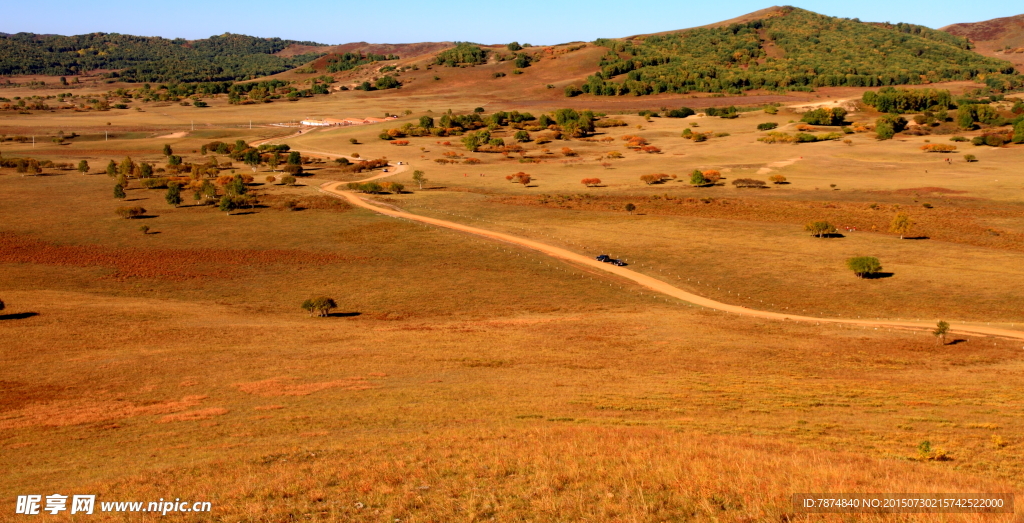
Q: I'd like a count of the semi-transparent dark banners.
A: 1